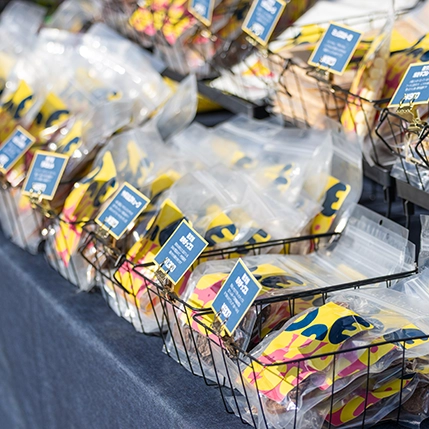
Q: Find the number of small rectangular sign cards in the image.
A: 9